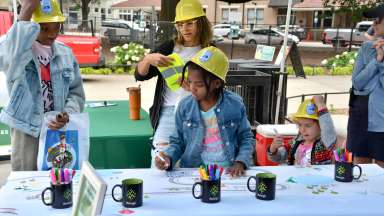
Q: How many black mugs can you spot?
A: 5